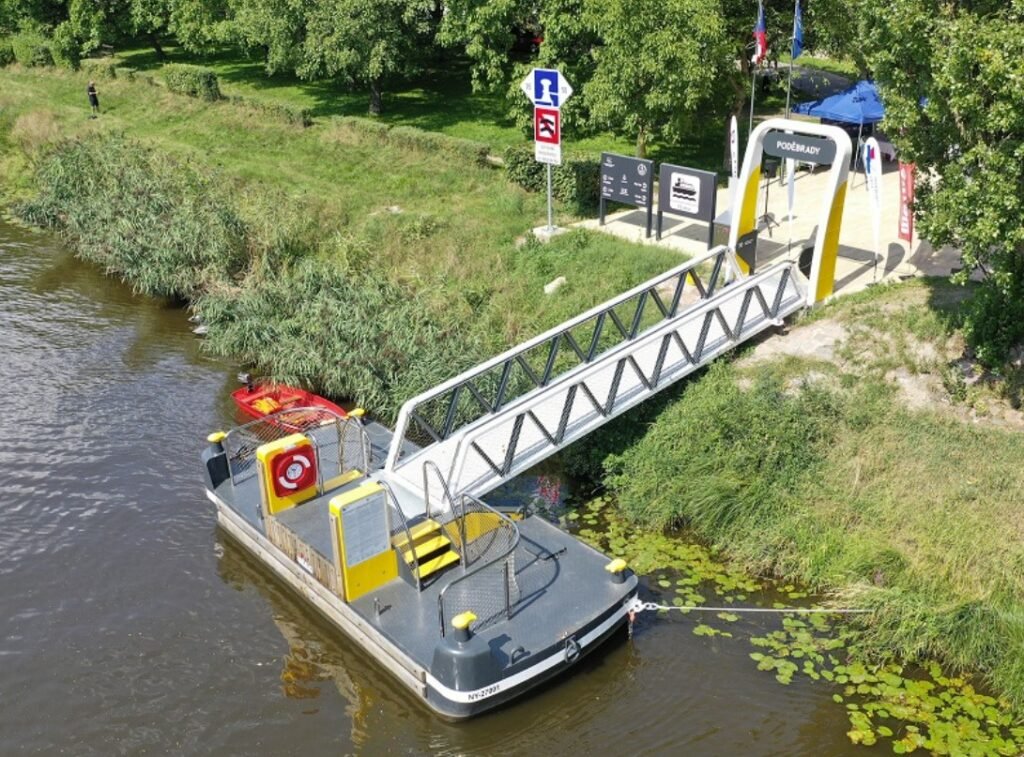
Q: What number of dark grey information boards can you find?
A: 2